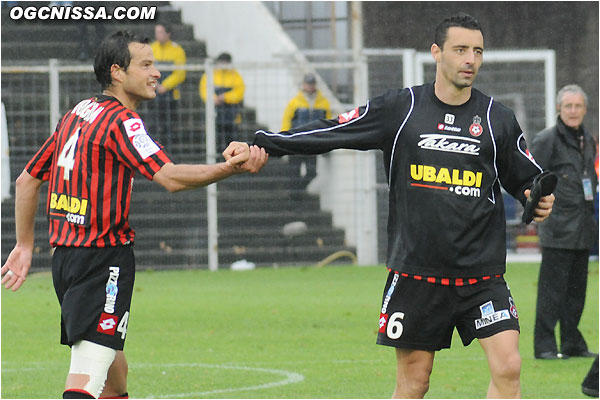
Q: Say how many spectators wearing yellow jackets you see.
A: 3